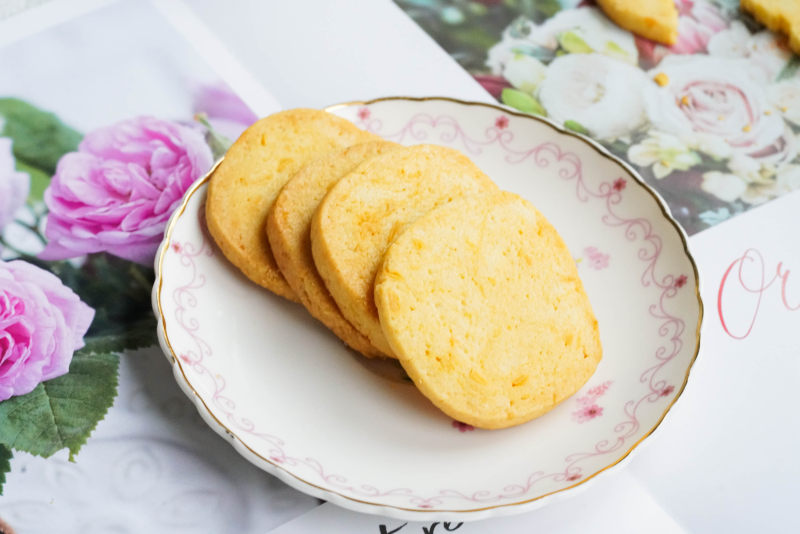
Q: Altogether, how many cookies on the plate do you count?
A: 4